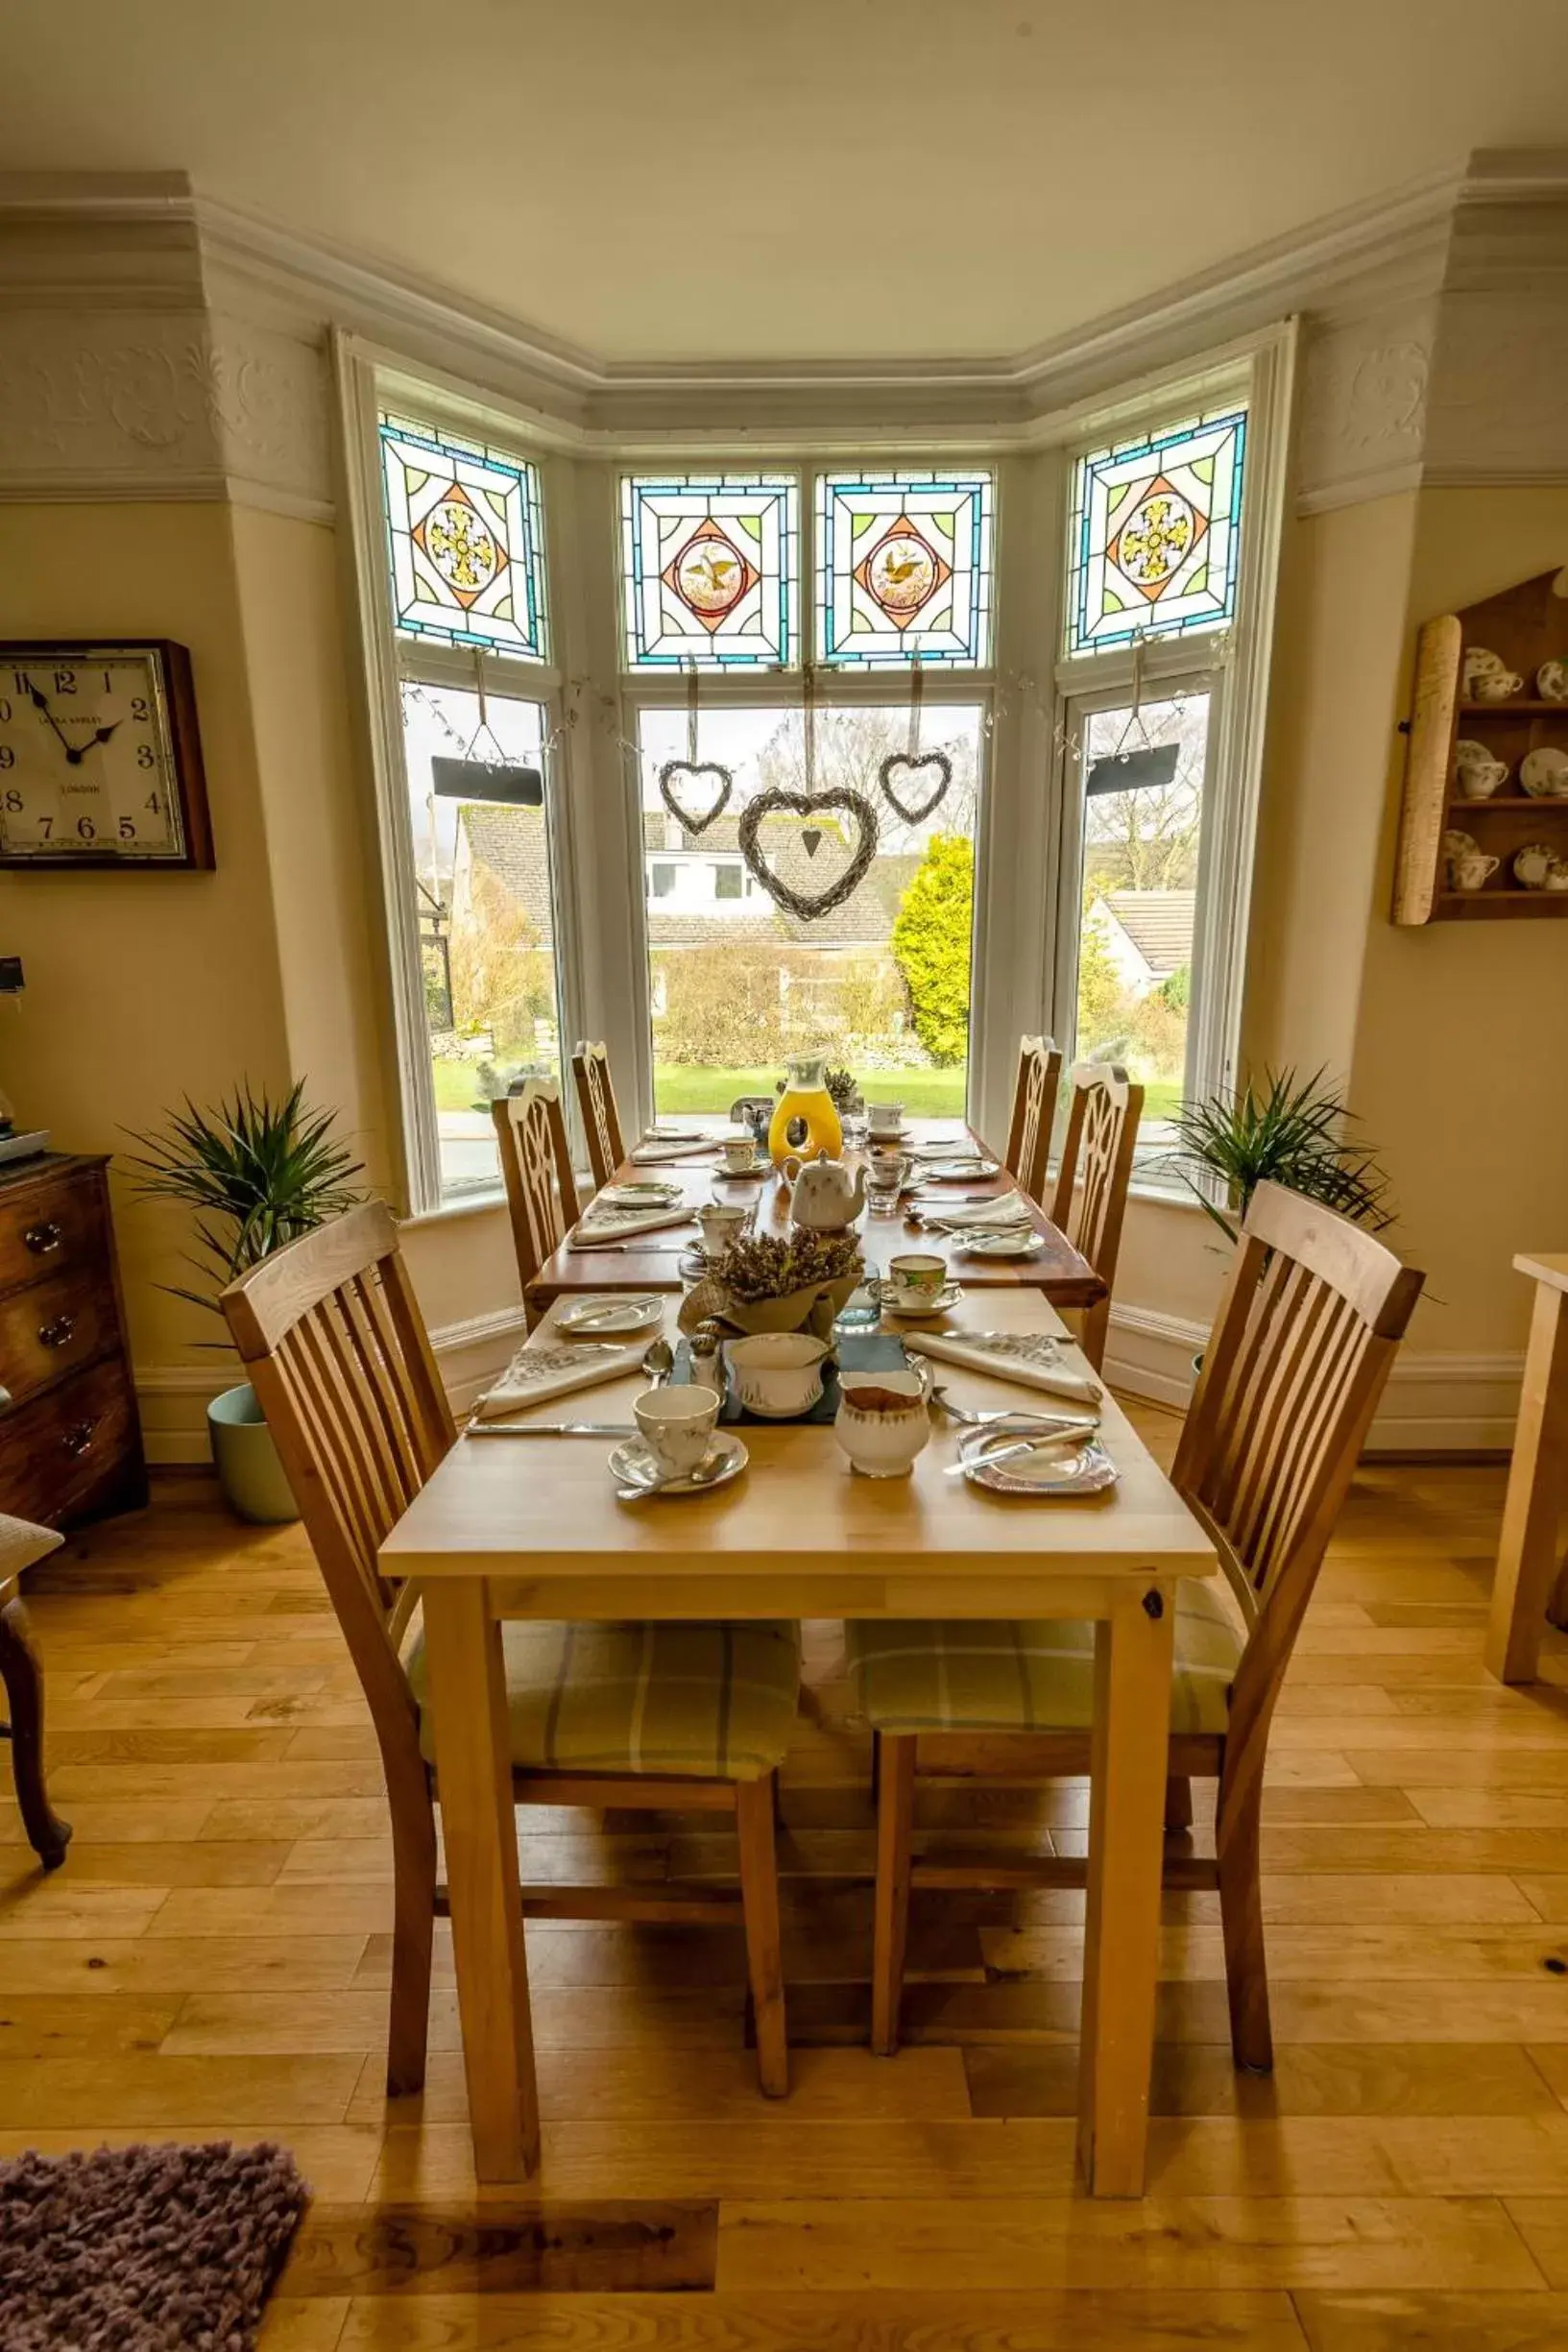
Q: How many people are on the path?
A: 0